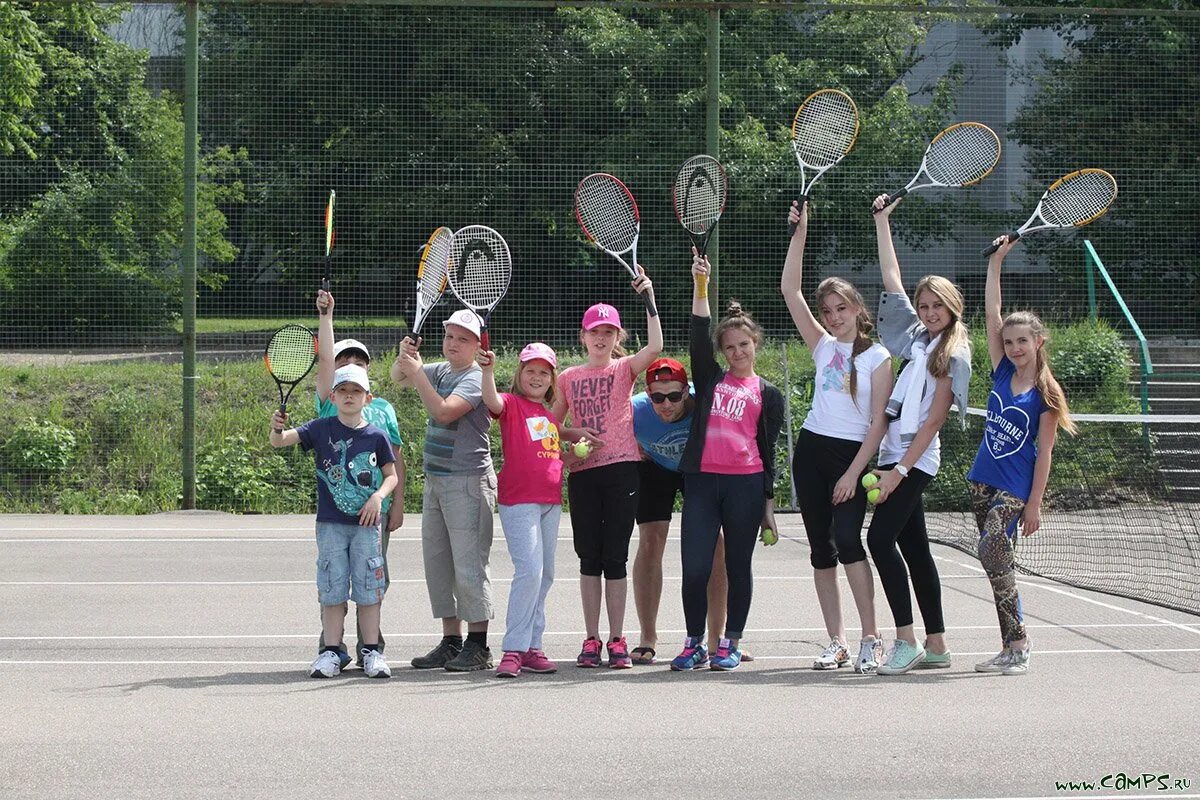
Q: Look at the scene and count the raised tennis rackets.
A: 9